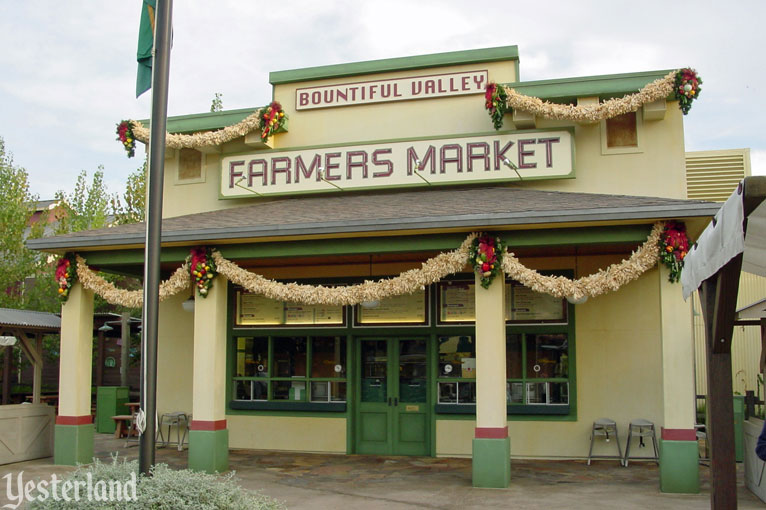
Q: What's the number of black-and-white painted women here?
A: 0